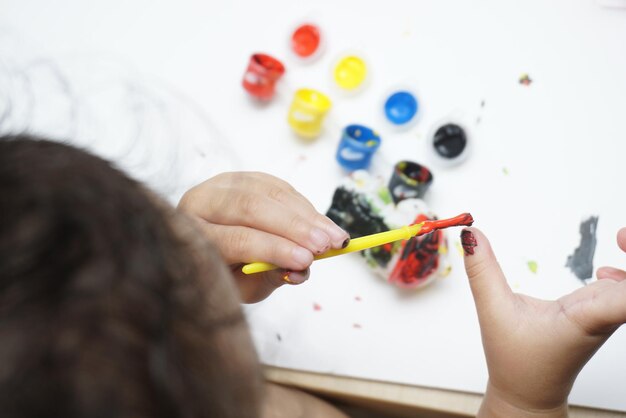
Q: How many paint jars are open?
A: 4